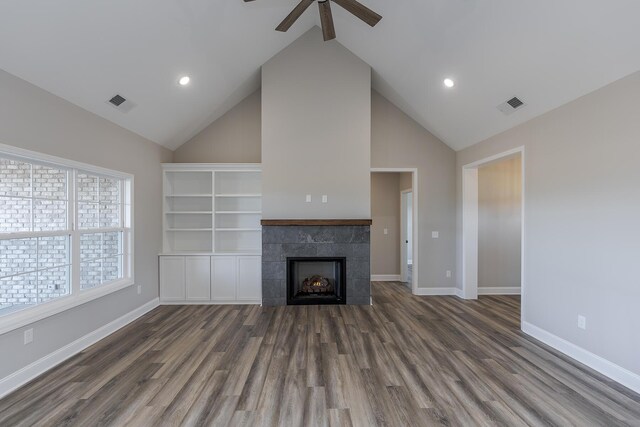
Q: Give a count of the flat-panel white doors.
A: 4